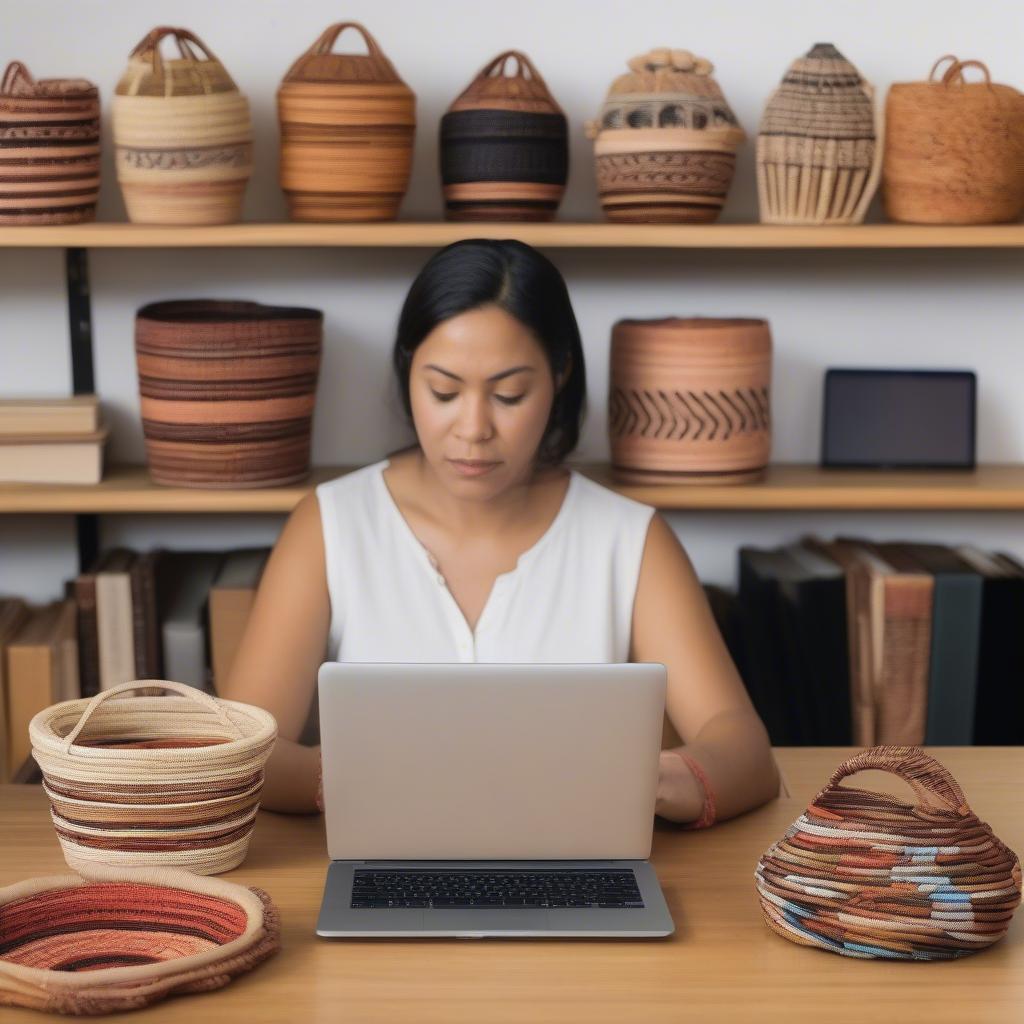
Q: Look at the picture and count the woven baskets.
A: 12